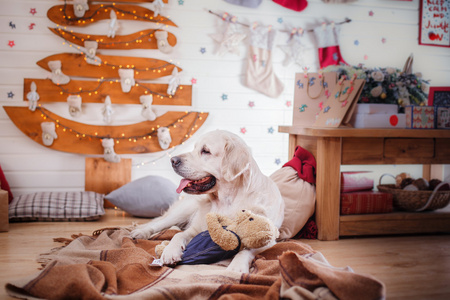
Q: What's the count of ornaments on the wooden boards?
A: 15